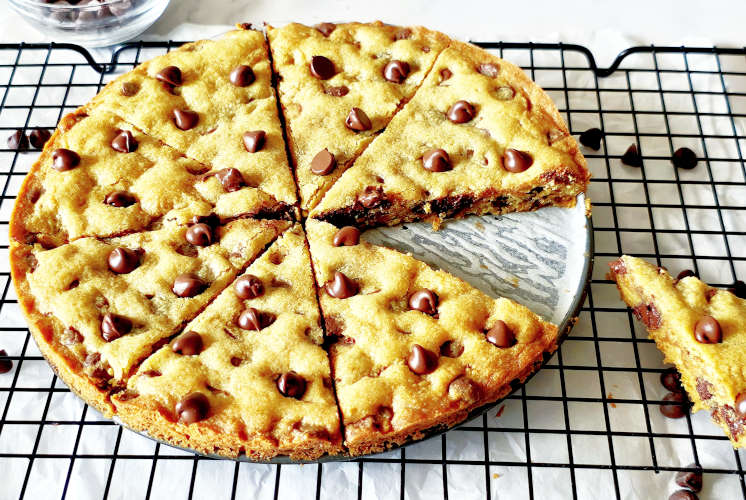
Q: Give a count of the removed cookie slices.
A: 1